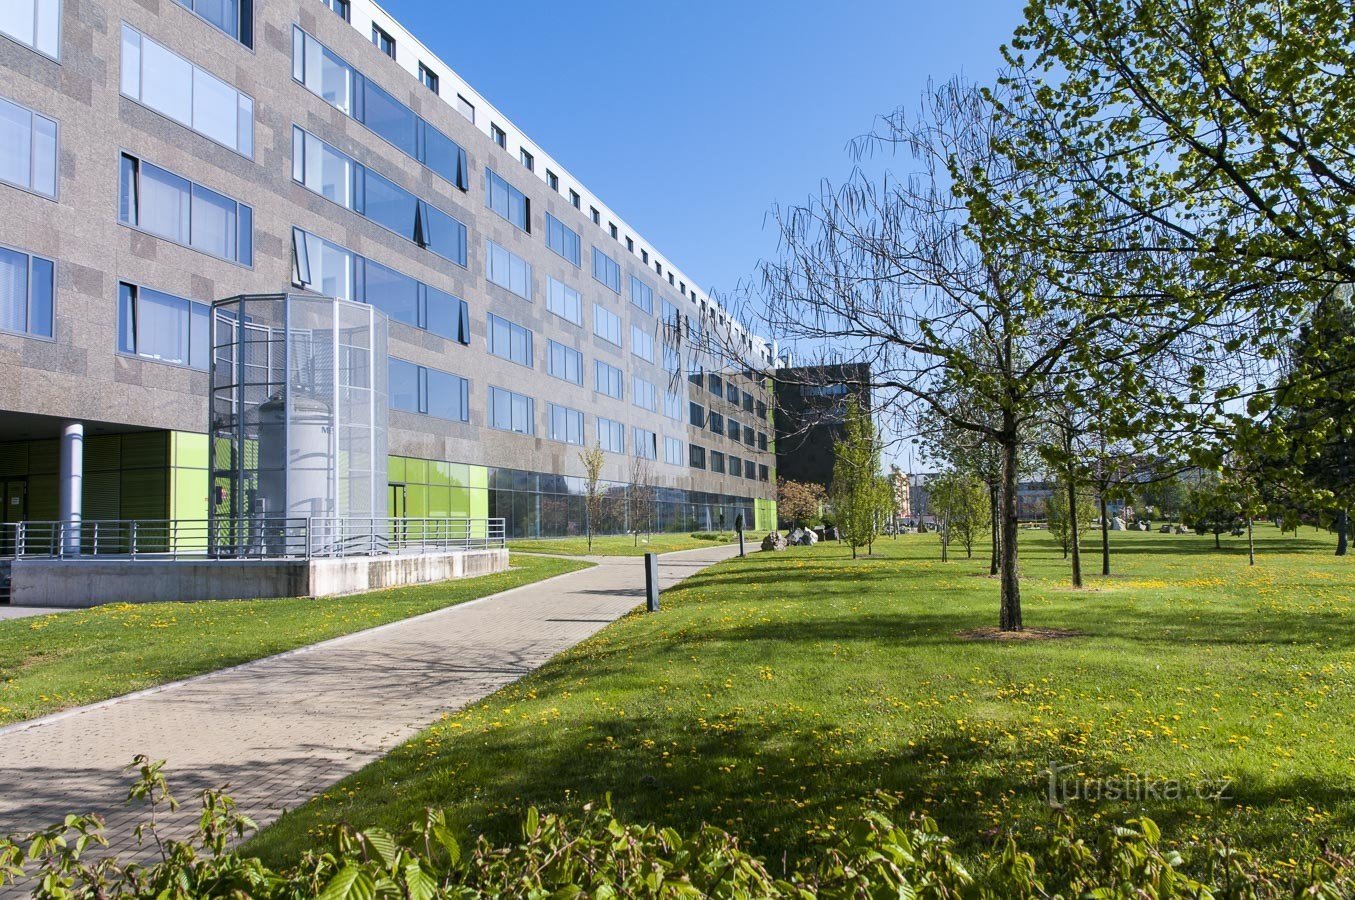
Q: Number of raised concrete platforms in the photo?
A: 1